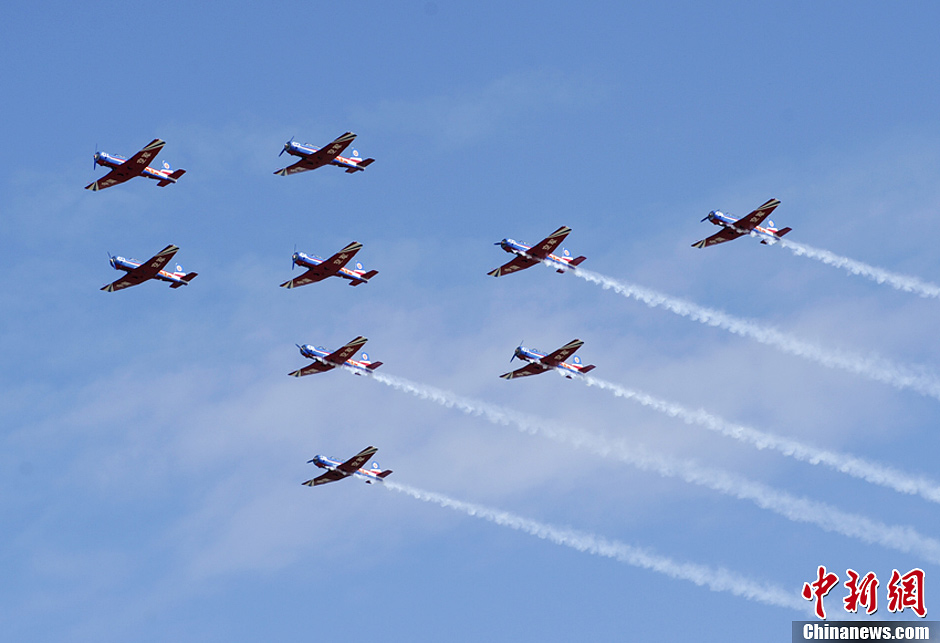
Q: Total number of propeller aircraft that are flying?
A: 9